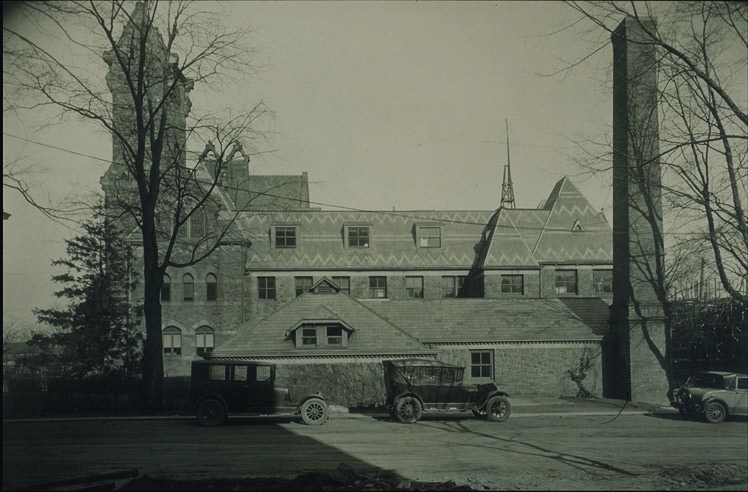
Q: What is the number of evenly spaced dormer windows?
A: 3